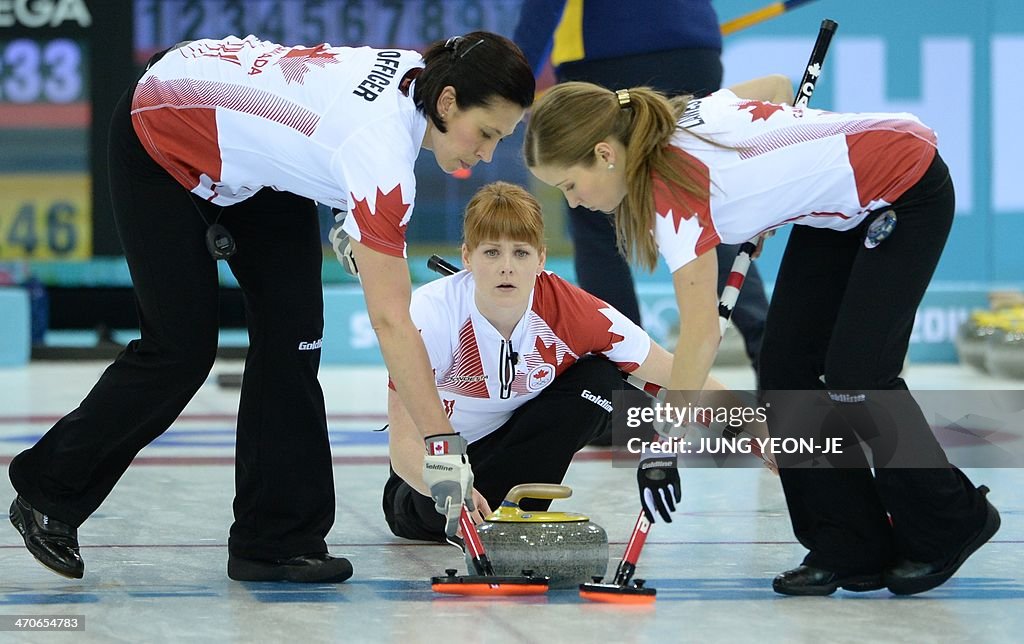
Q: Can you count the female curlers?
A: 3